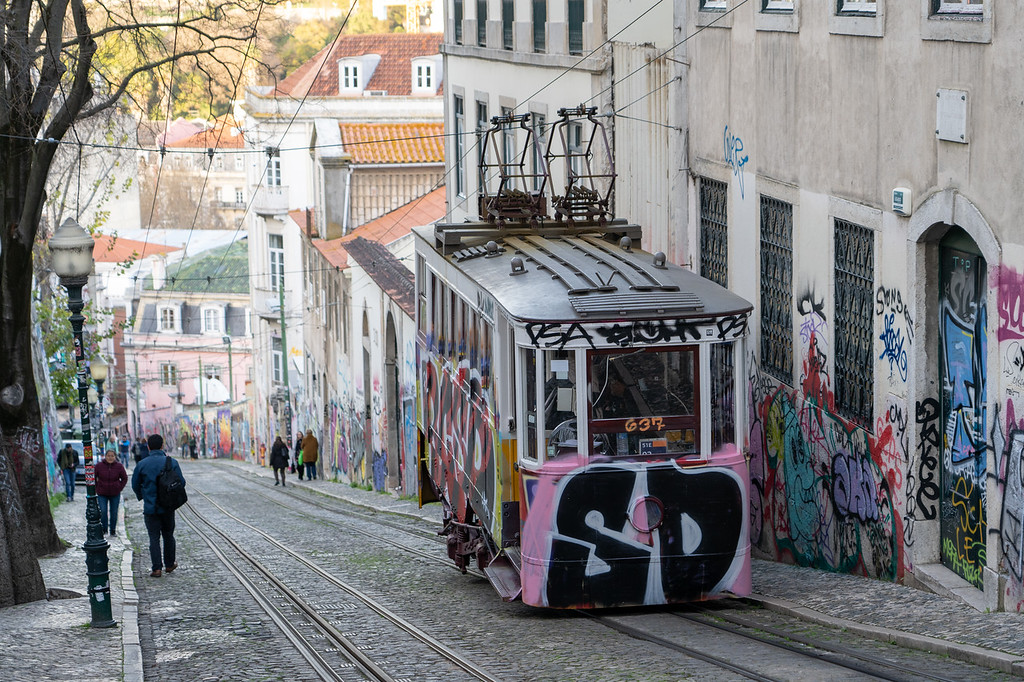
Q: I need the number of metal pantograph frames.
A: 2